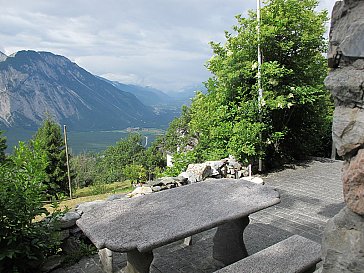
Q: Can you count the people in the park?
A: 0